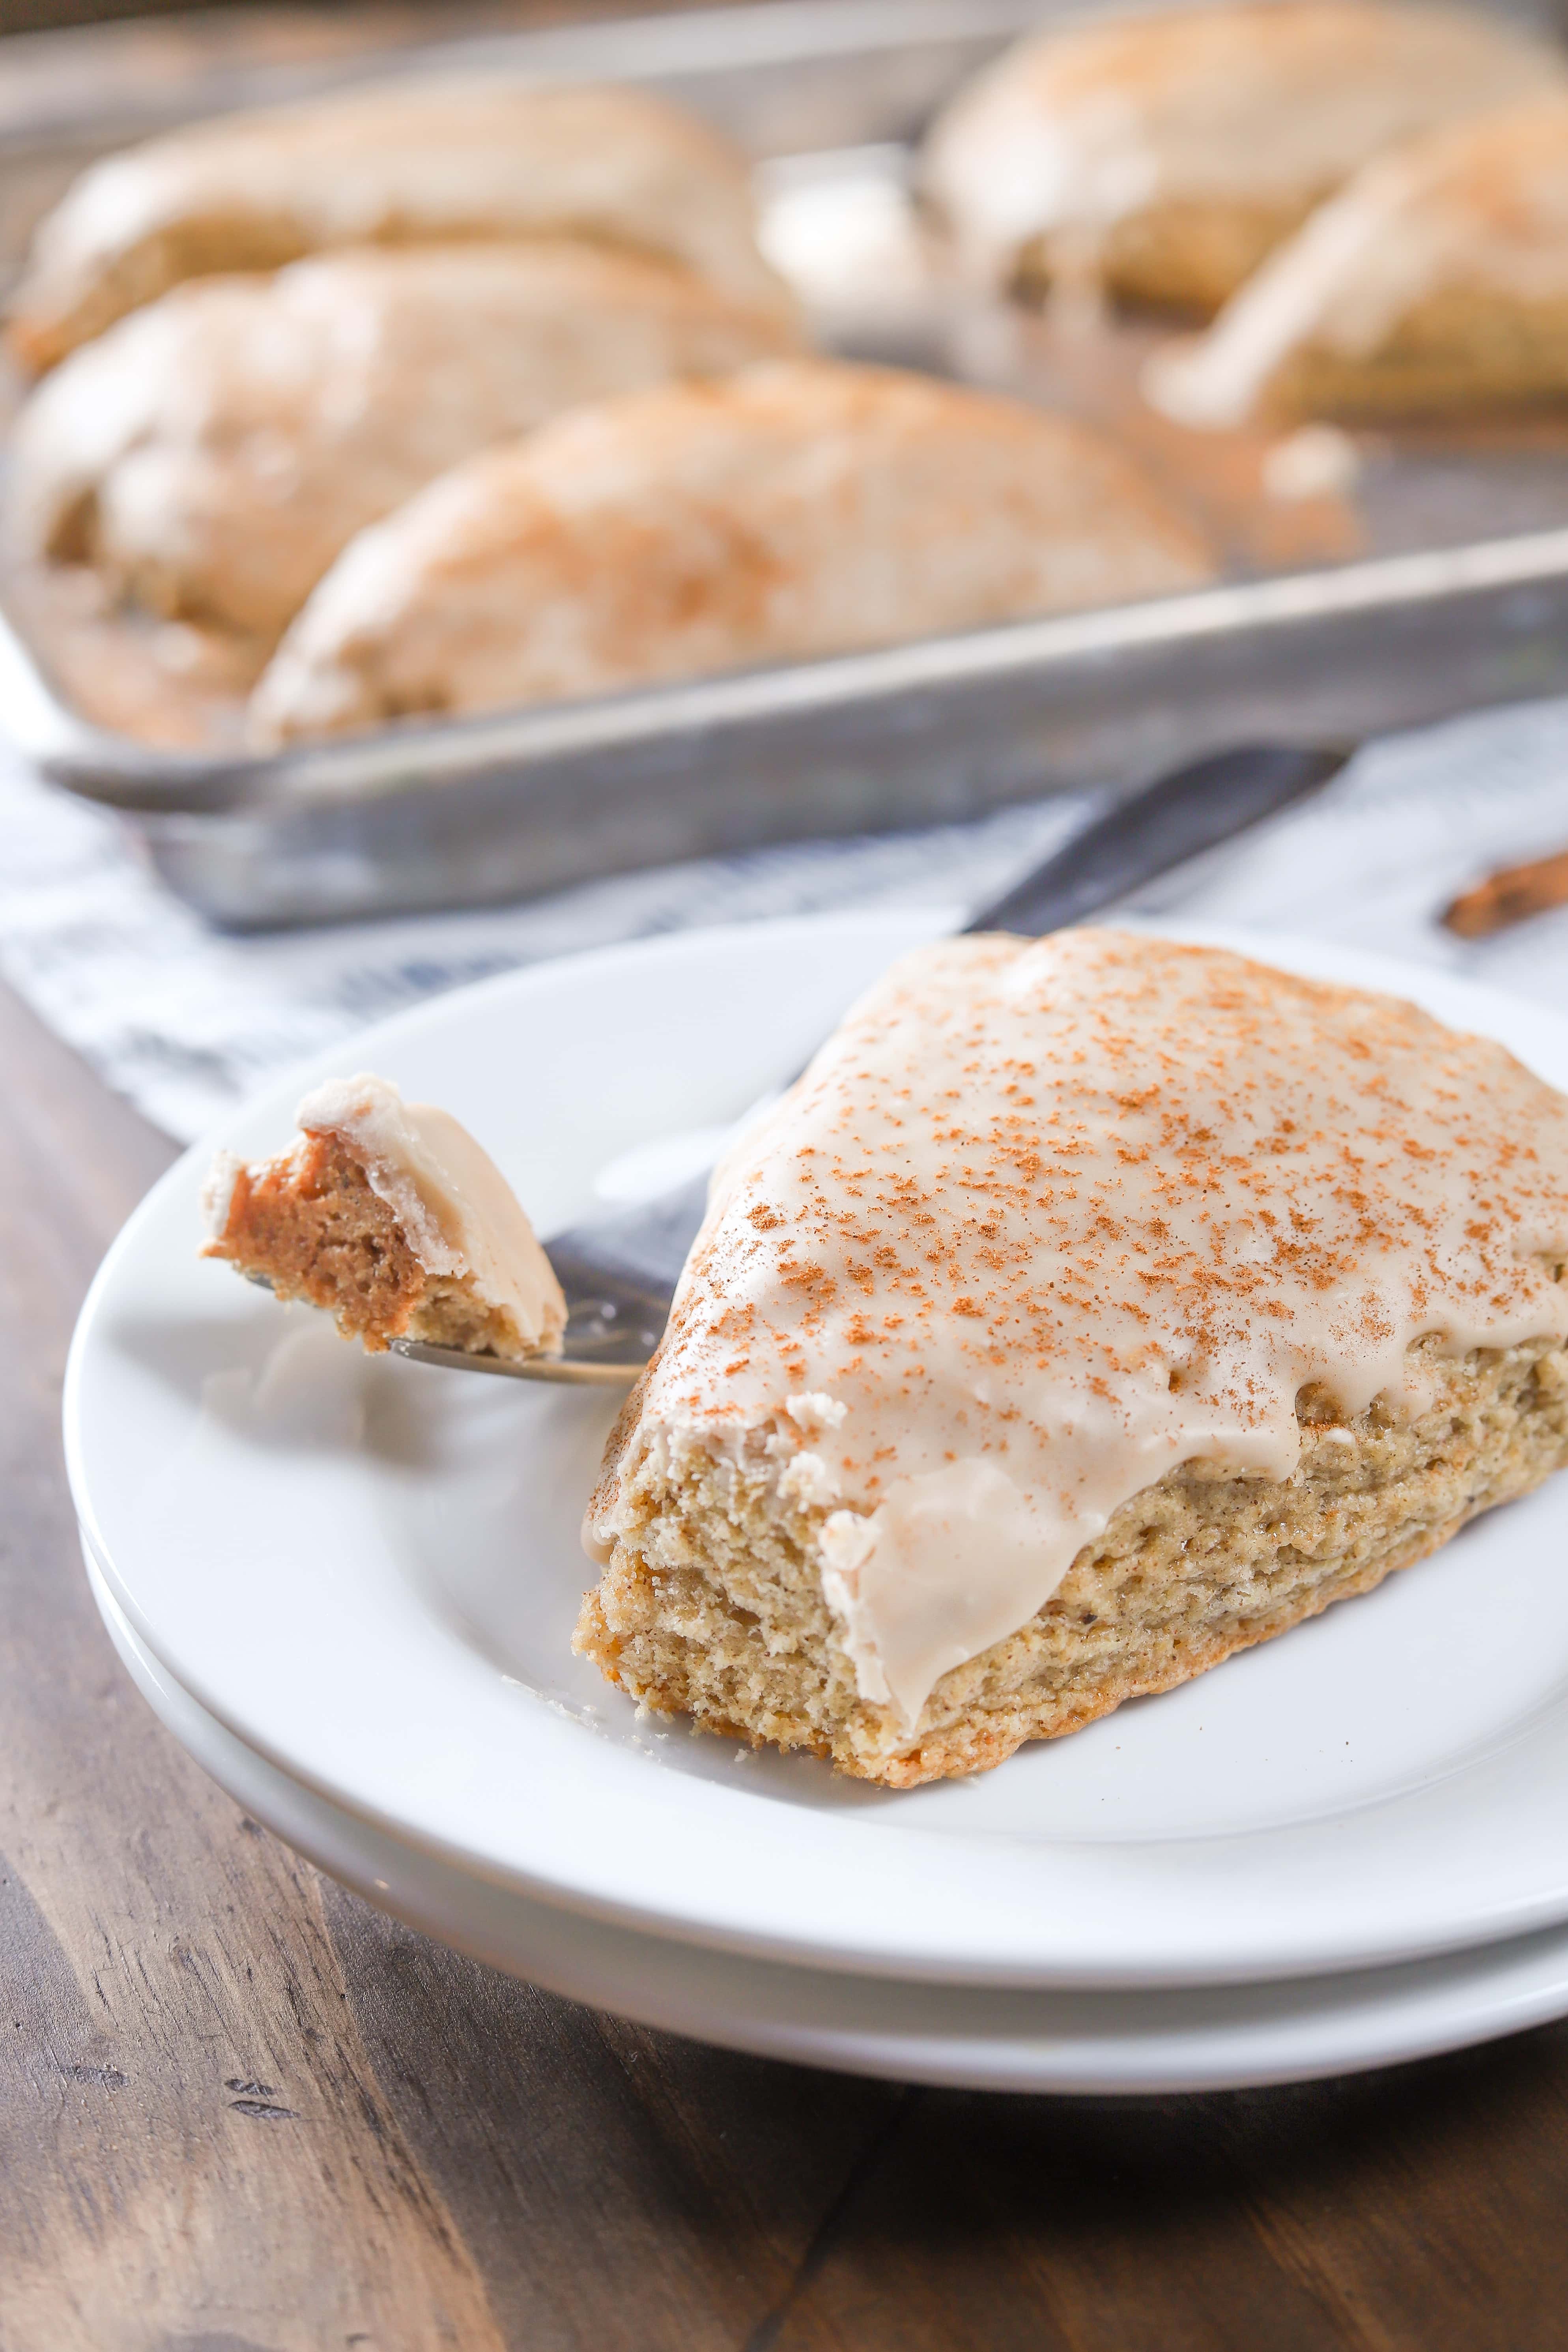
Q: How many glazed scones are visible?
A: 6